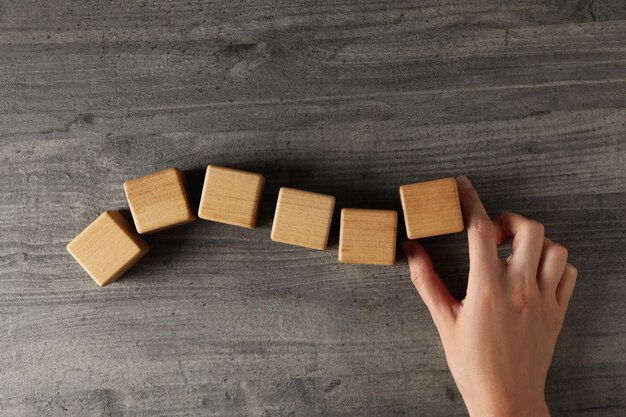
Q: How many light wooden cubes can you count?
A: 6